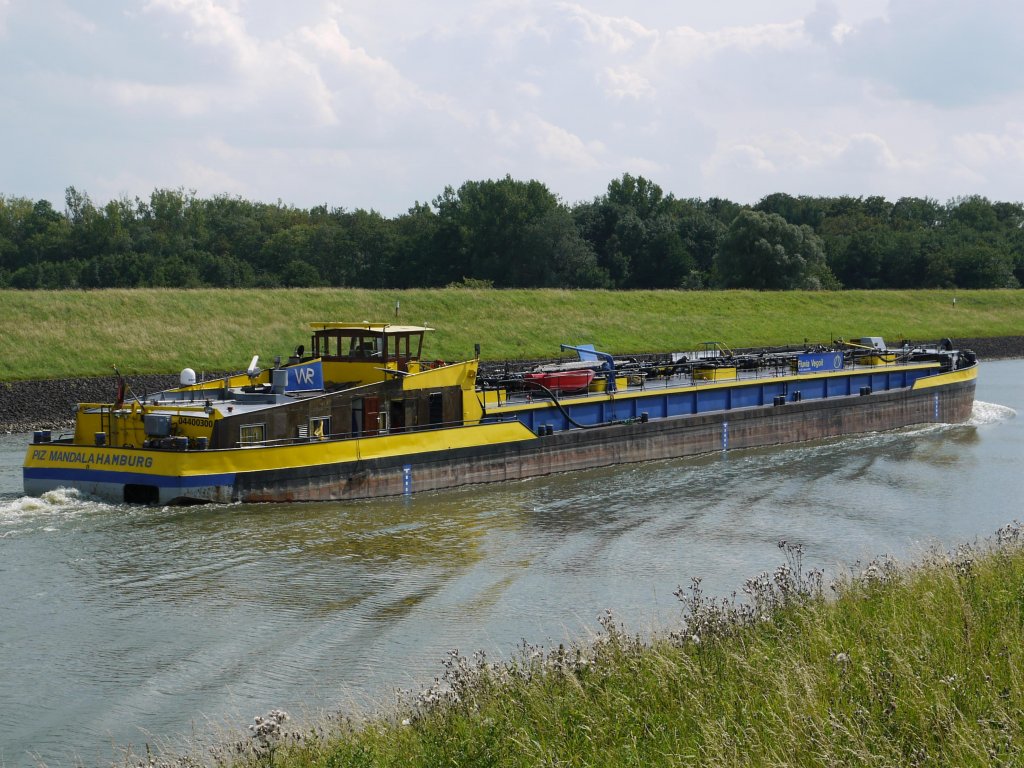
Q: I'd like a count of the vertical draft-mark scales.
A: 3